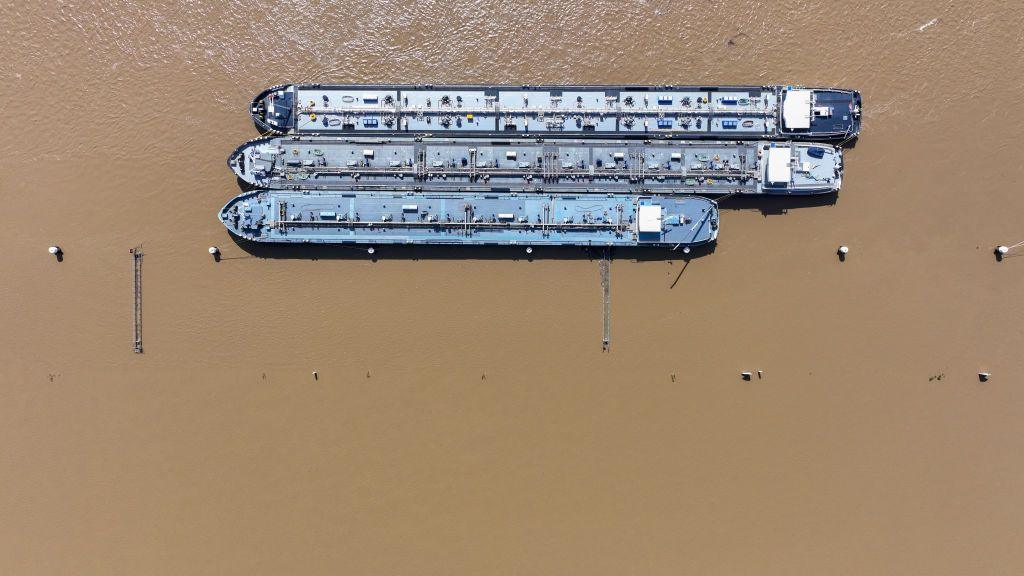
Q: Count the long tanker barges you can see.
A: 3